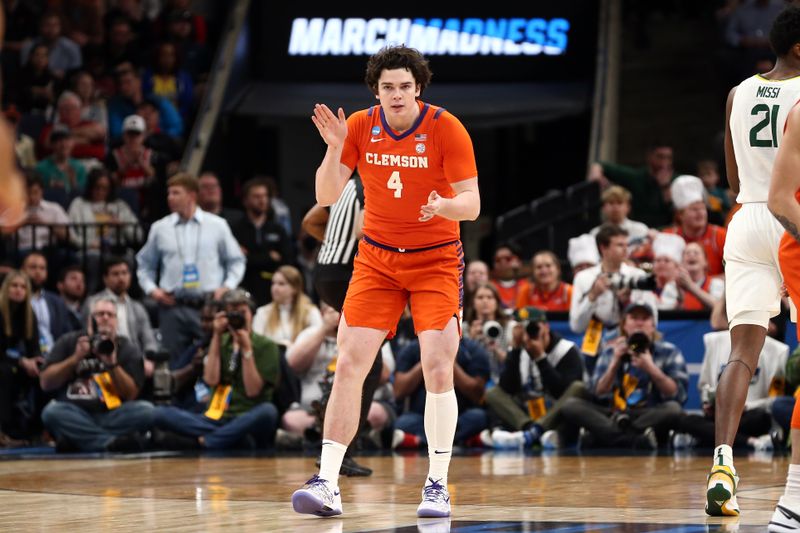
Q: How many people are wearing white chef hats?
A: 3